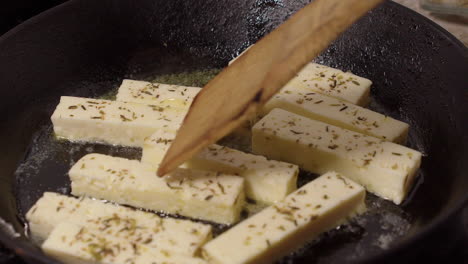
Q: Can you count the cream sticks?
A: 10